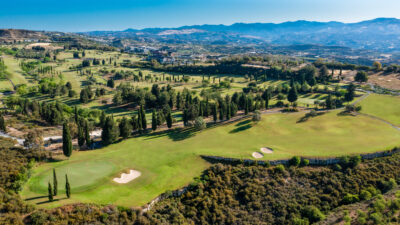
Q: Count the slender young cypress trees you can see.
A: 3